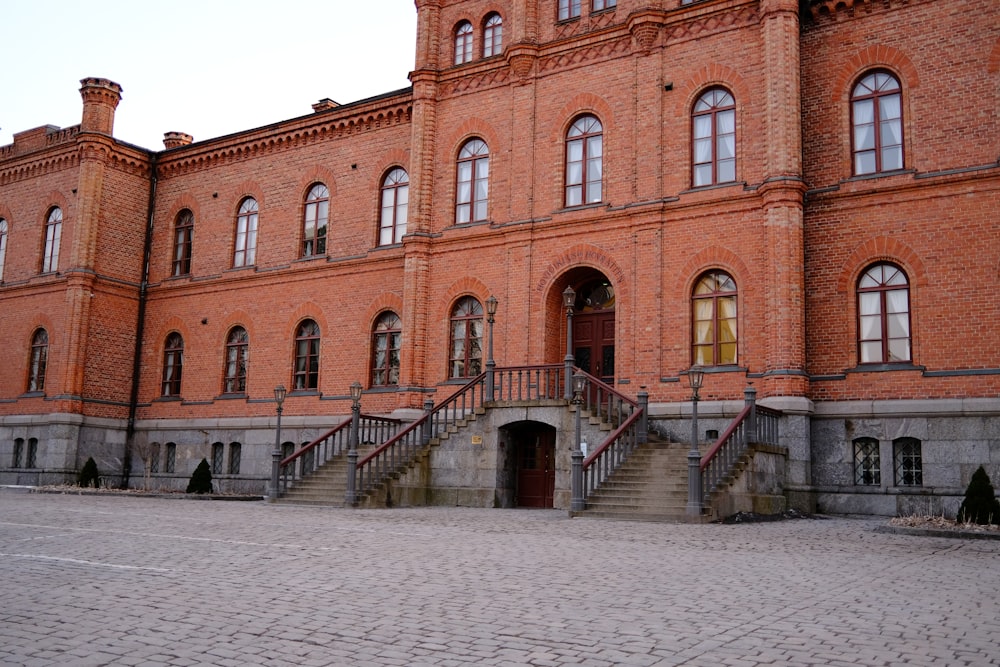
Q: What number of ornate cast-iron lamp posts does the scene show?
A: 6